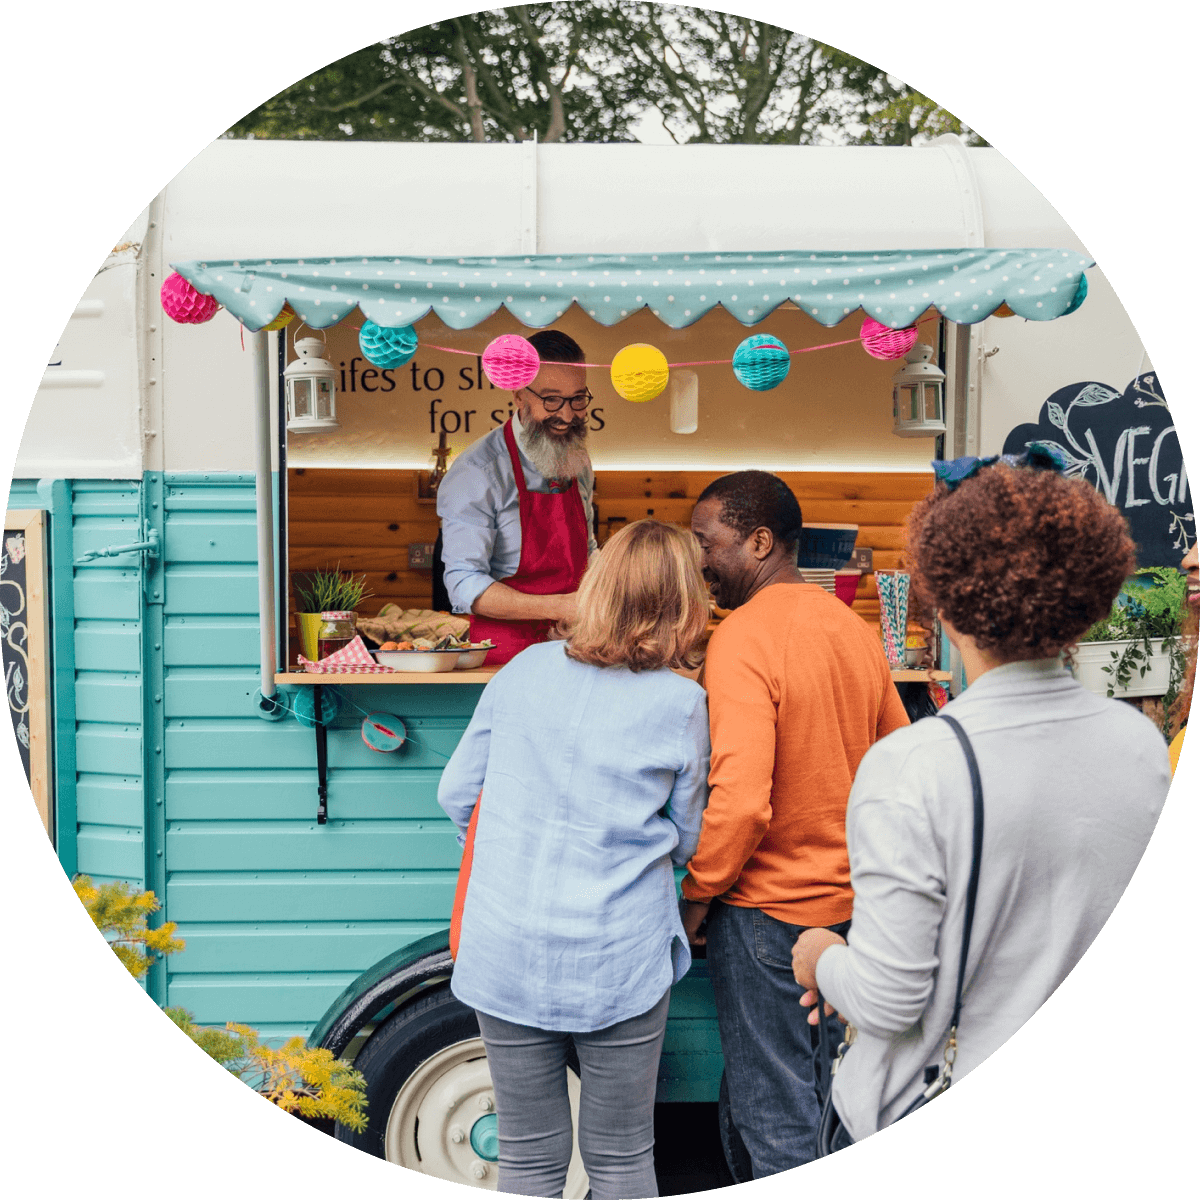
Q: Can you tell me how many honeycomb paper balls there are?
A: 11